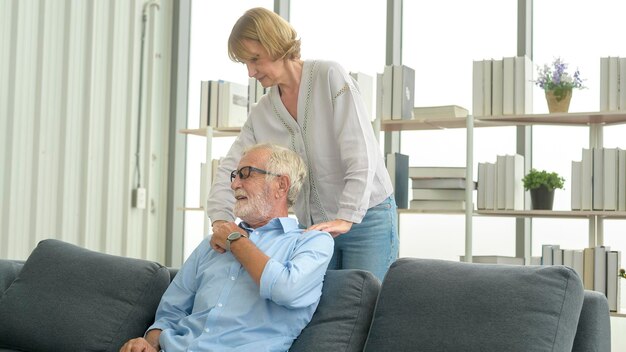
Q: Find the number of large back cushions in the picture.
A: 3